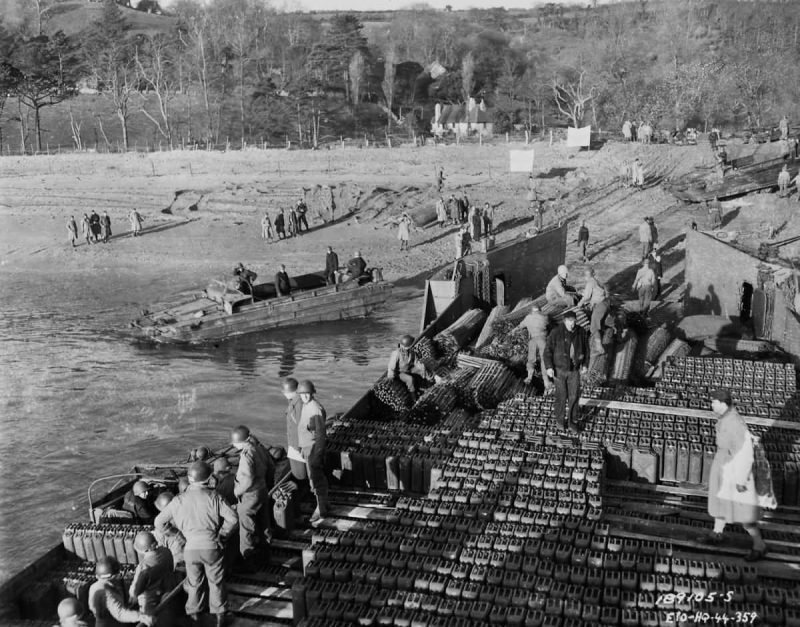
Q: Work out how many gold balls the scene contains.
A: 0